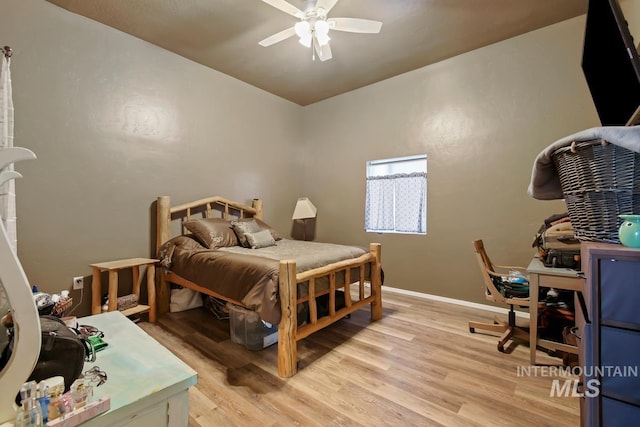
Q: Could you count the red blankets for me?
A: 0